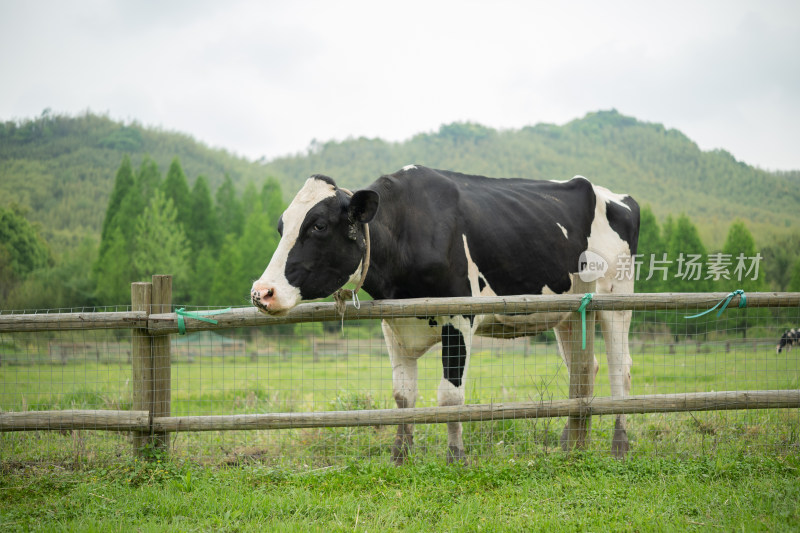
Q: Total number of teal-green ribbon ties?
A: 3